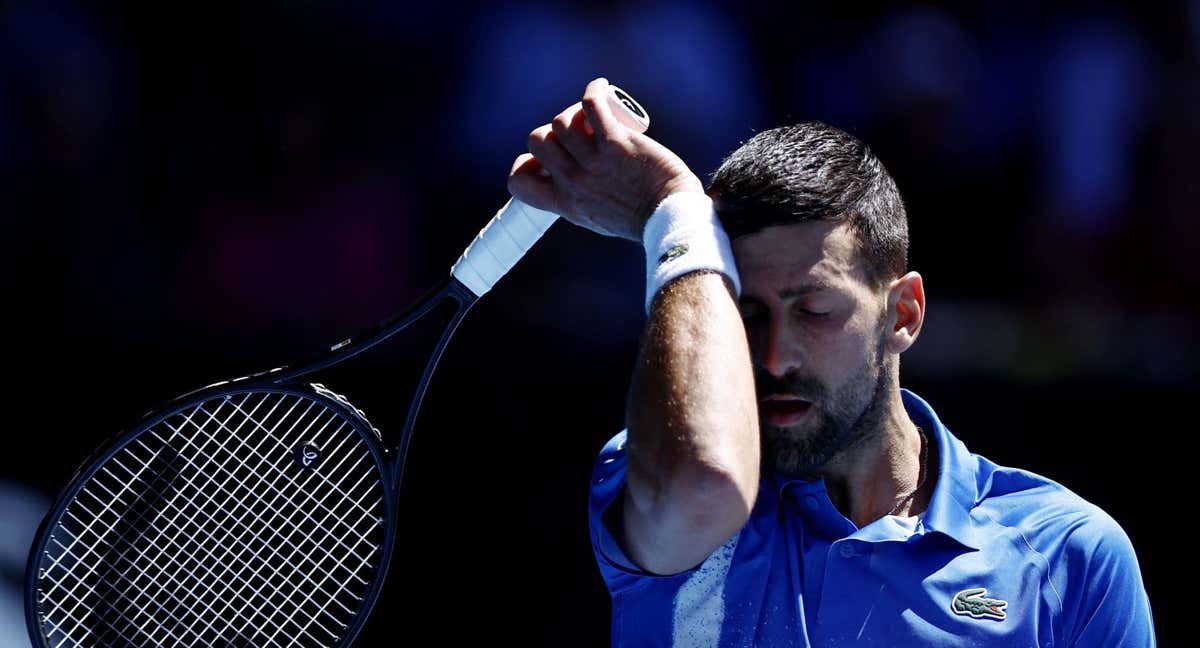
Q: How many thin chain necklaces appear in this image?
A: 1